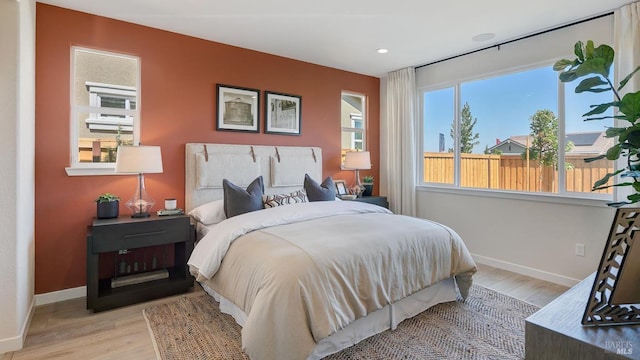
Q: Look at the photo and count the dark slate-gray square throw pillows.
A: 2